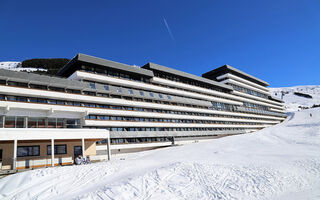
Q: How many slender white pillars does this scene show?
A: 4